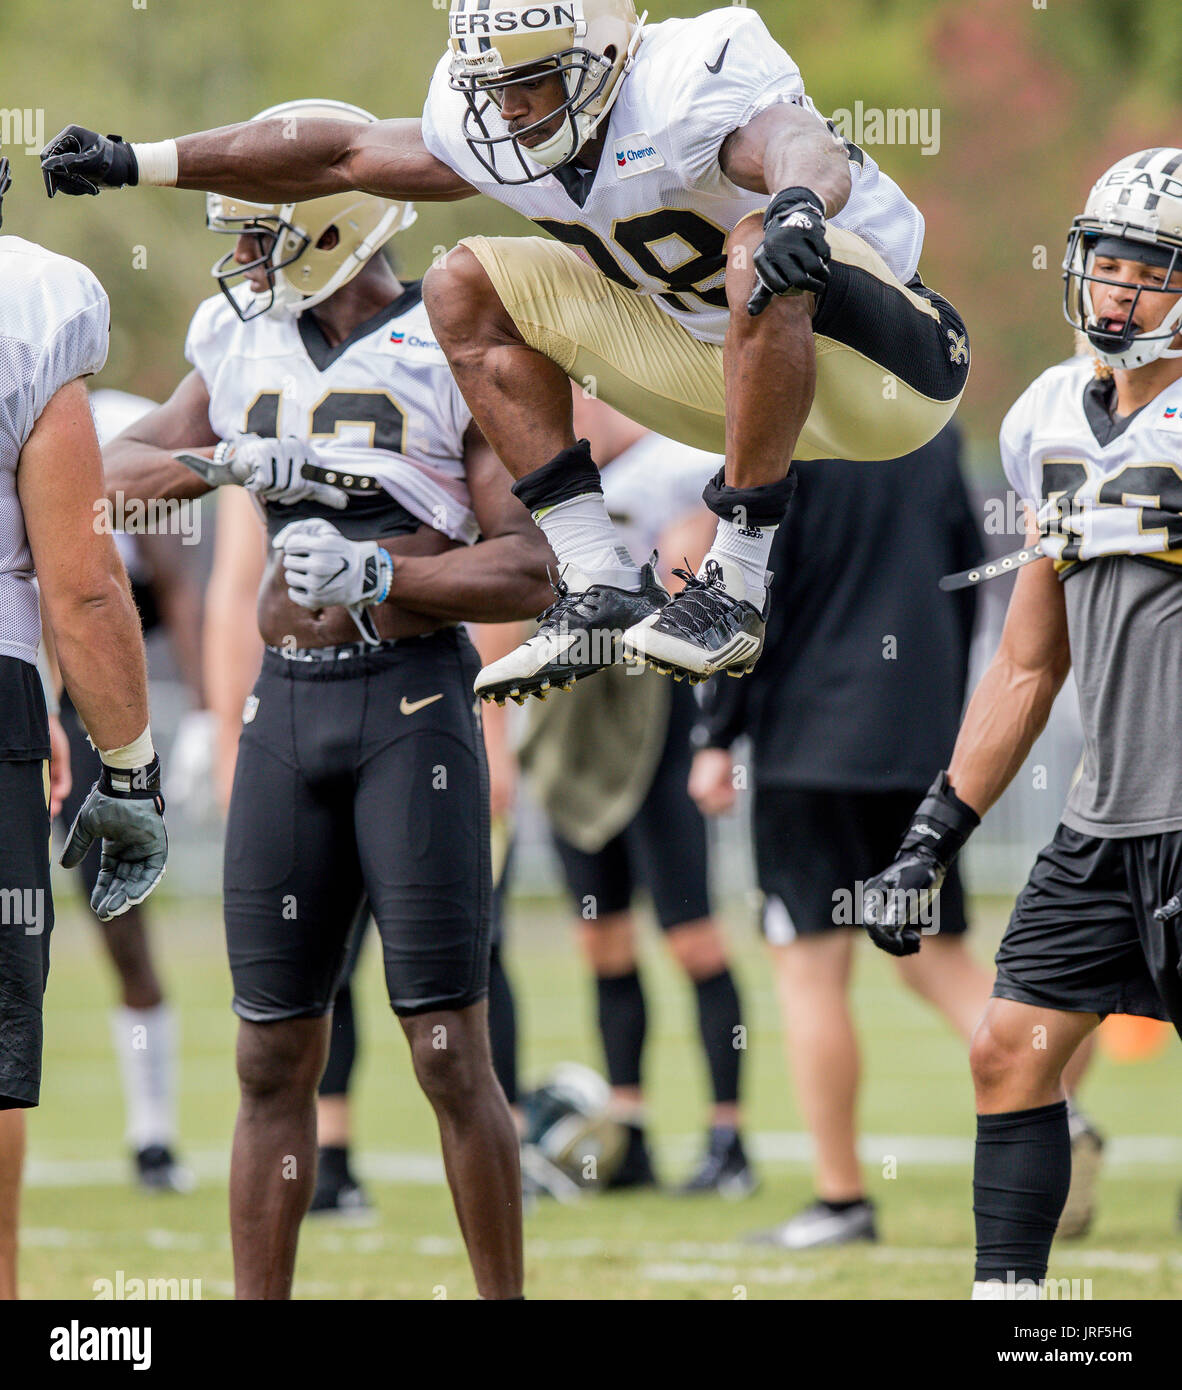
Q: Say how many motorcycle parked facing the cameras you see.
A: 0